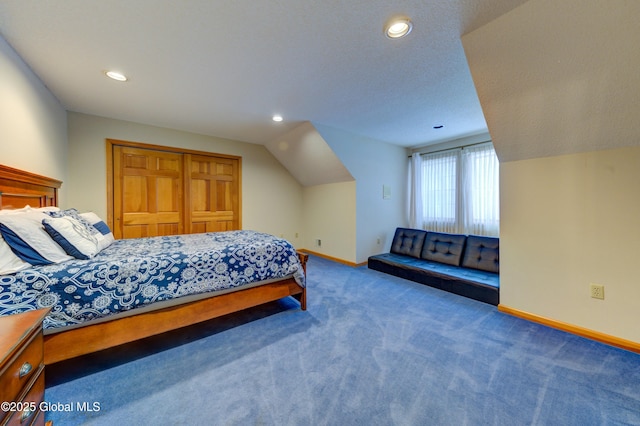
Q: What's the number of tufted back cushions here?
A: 3